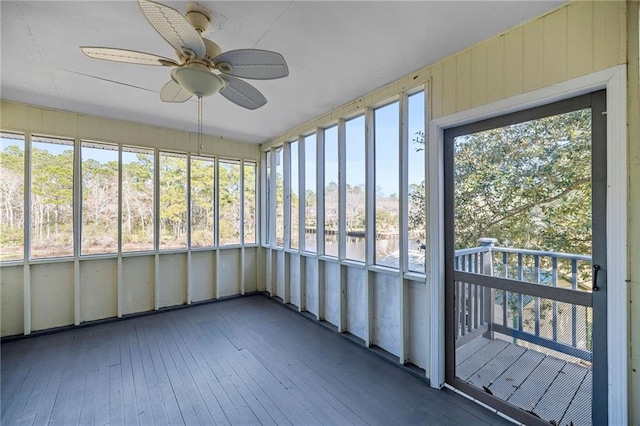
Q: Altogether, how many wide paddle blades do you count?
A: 5